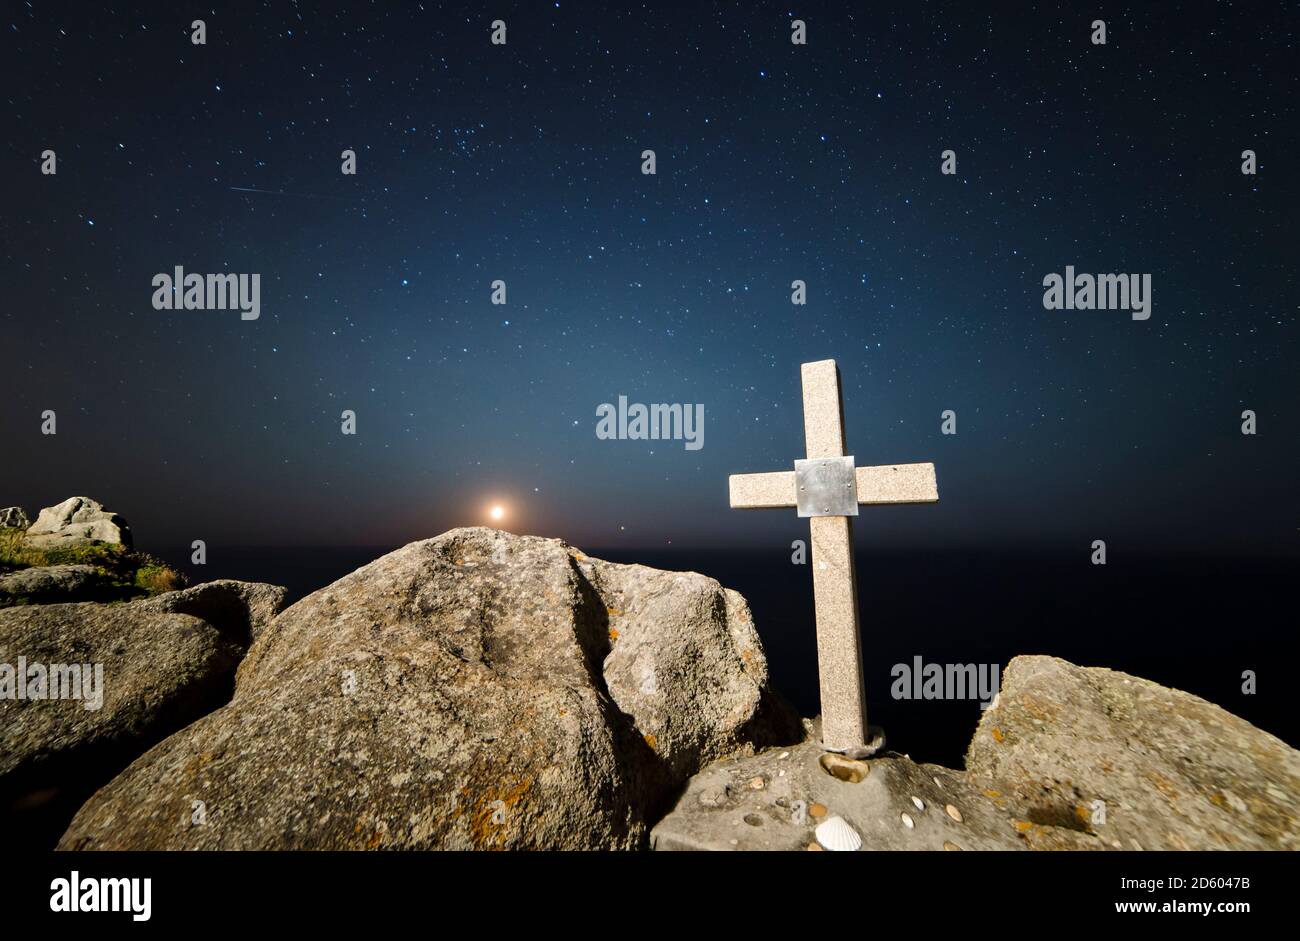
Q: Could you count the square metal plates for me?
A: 1